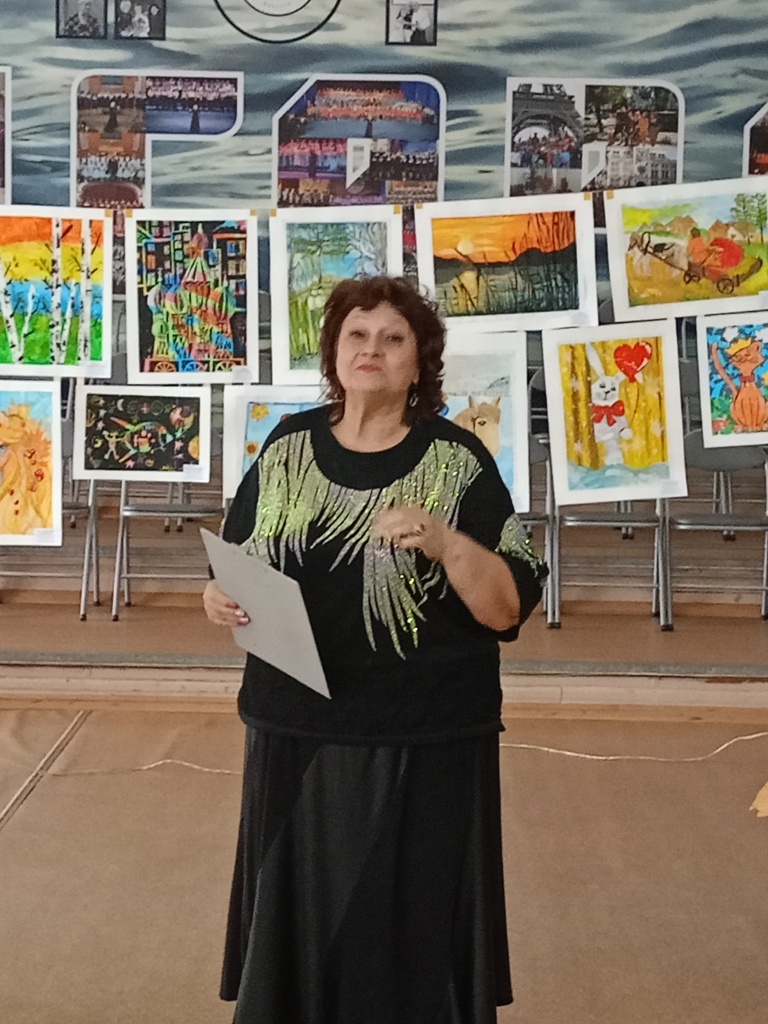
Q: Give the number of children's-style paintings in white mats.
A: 11